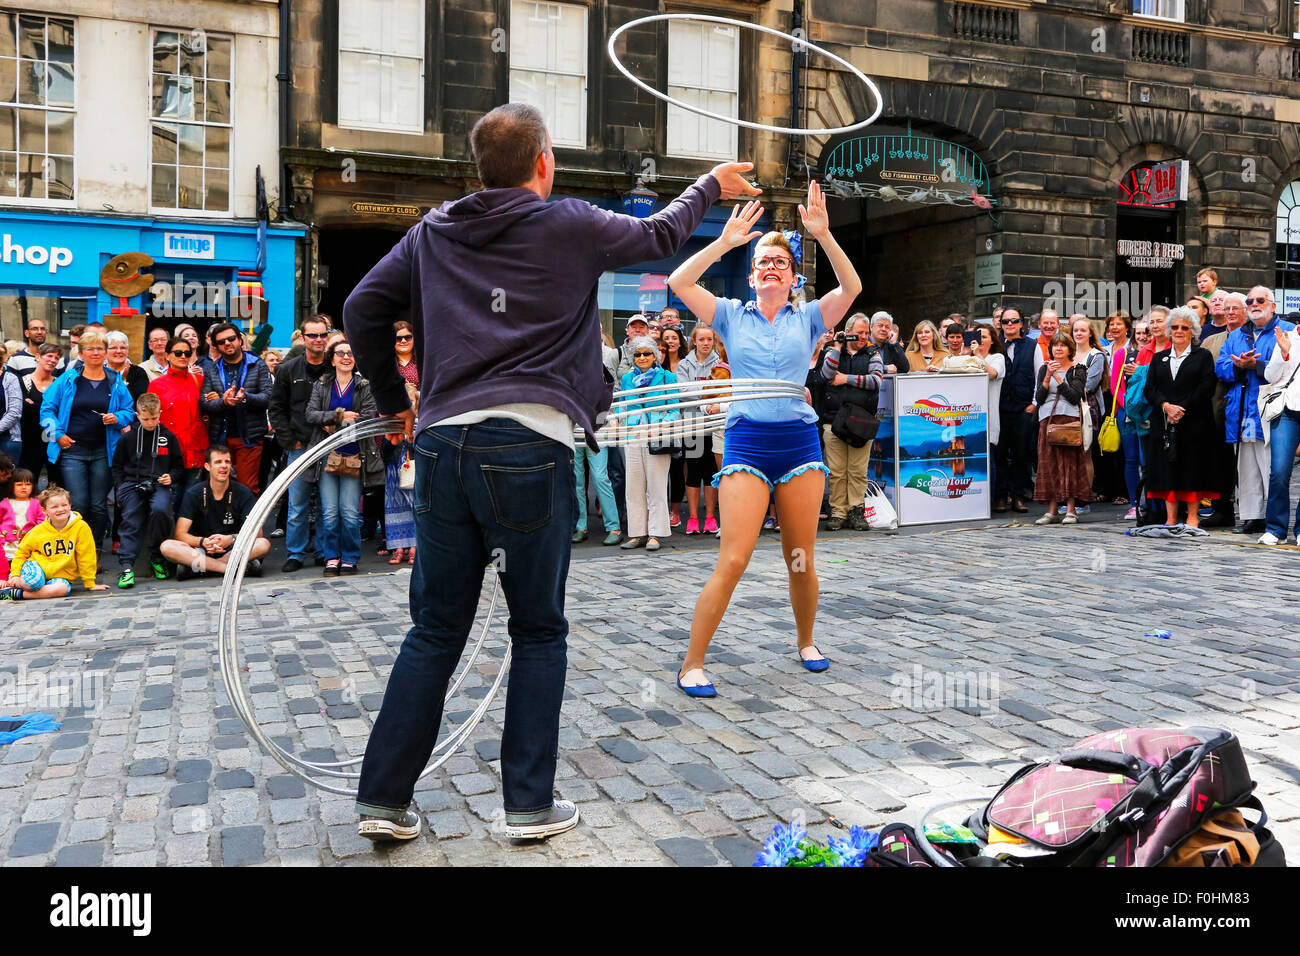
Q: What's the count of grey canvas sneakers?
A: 2